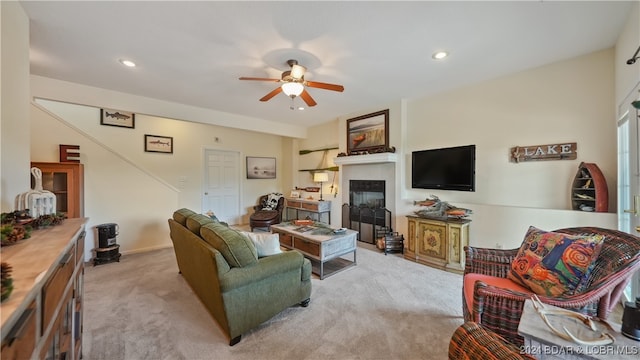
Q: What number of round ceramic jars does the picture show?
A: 0